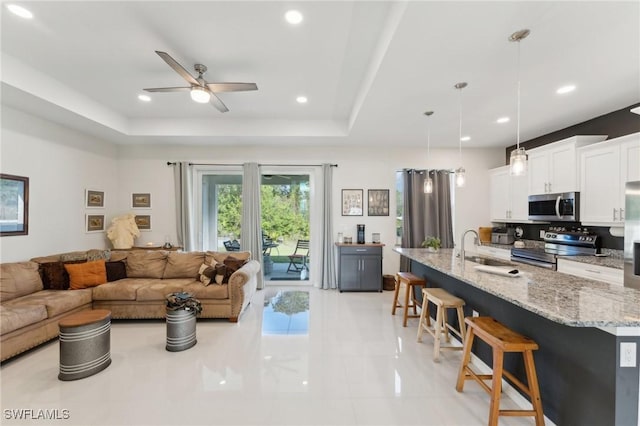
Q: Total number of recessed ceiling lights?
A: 7